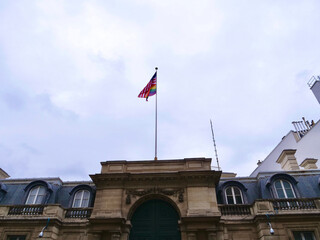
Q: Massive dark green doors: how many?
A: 1